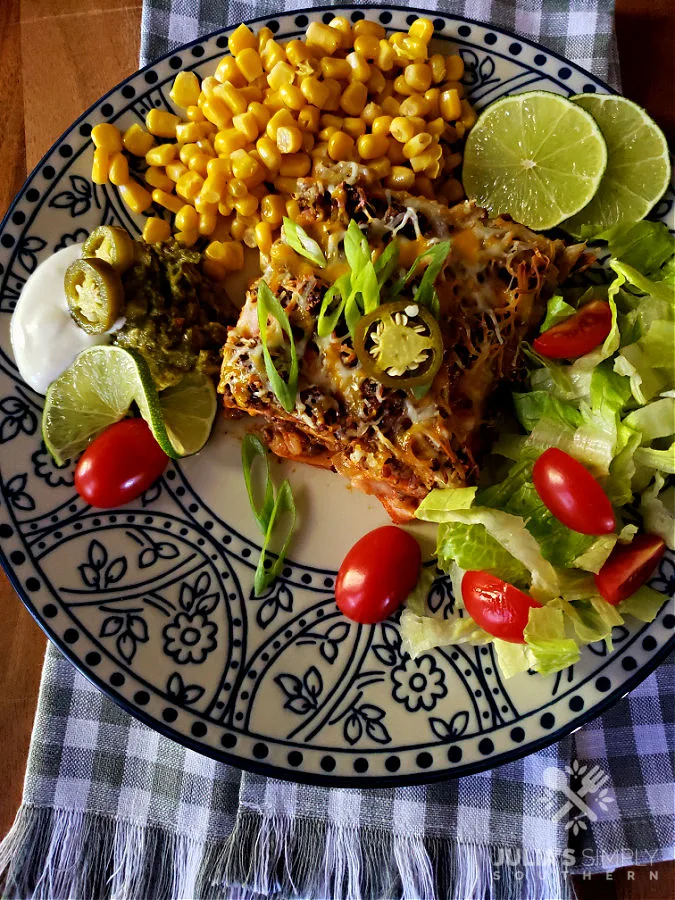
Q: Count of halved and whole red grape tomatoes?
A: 6